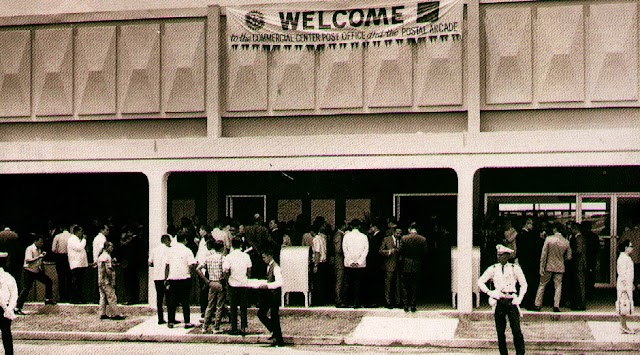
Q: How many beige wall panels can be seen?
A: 13